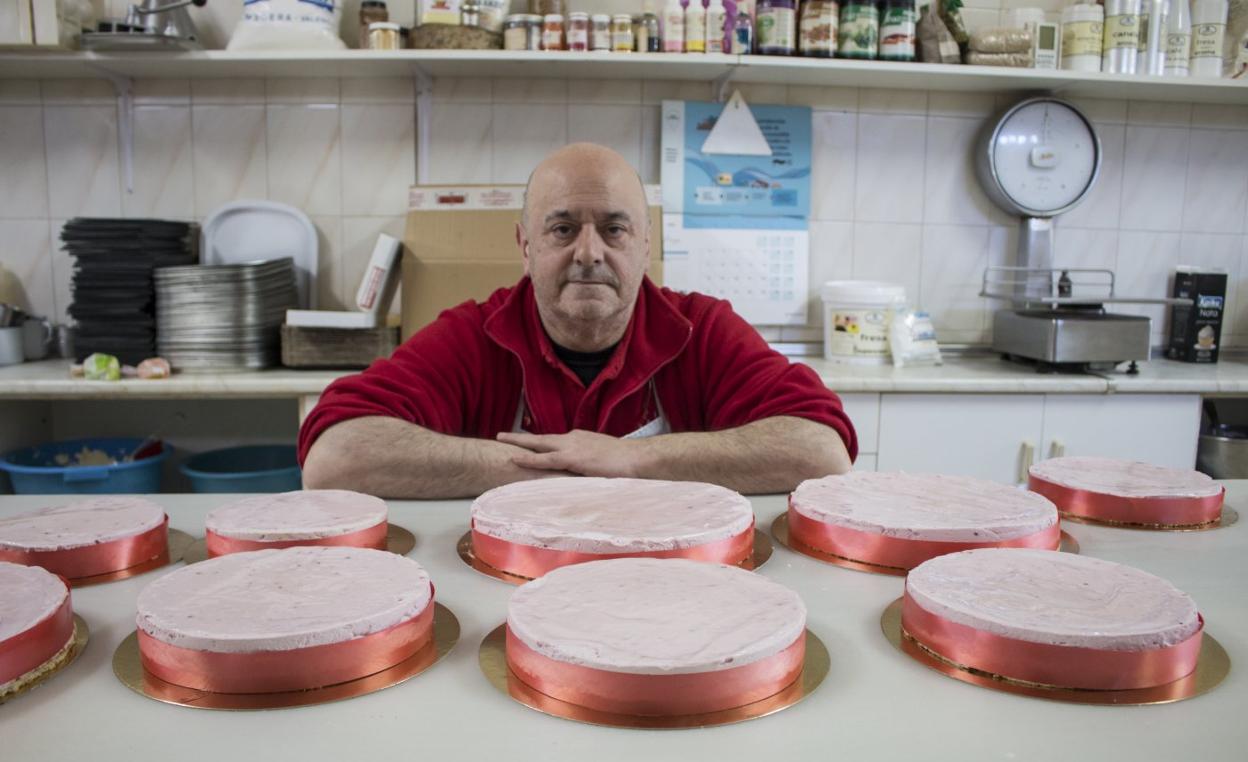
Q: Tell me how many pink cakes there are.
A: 9